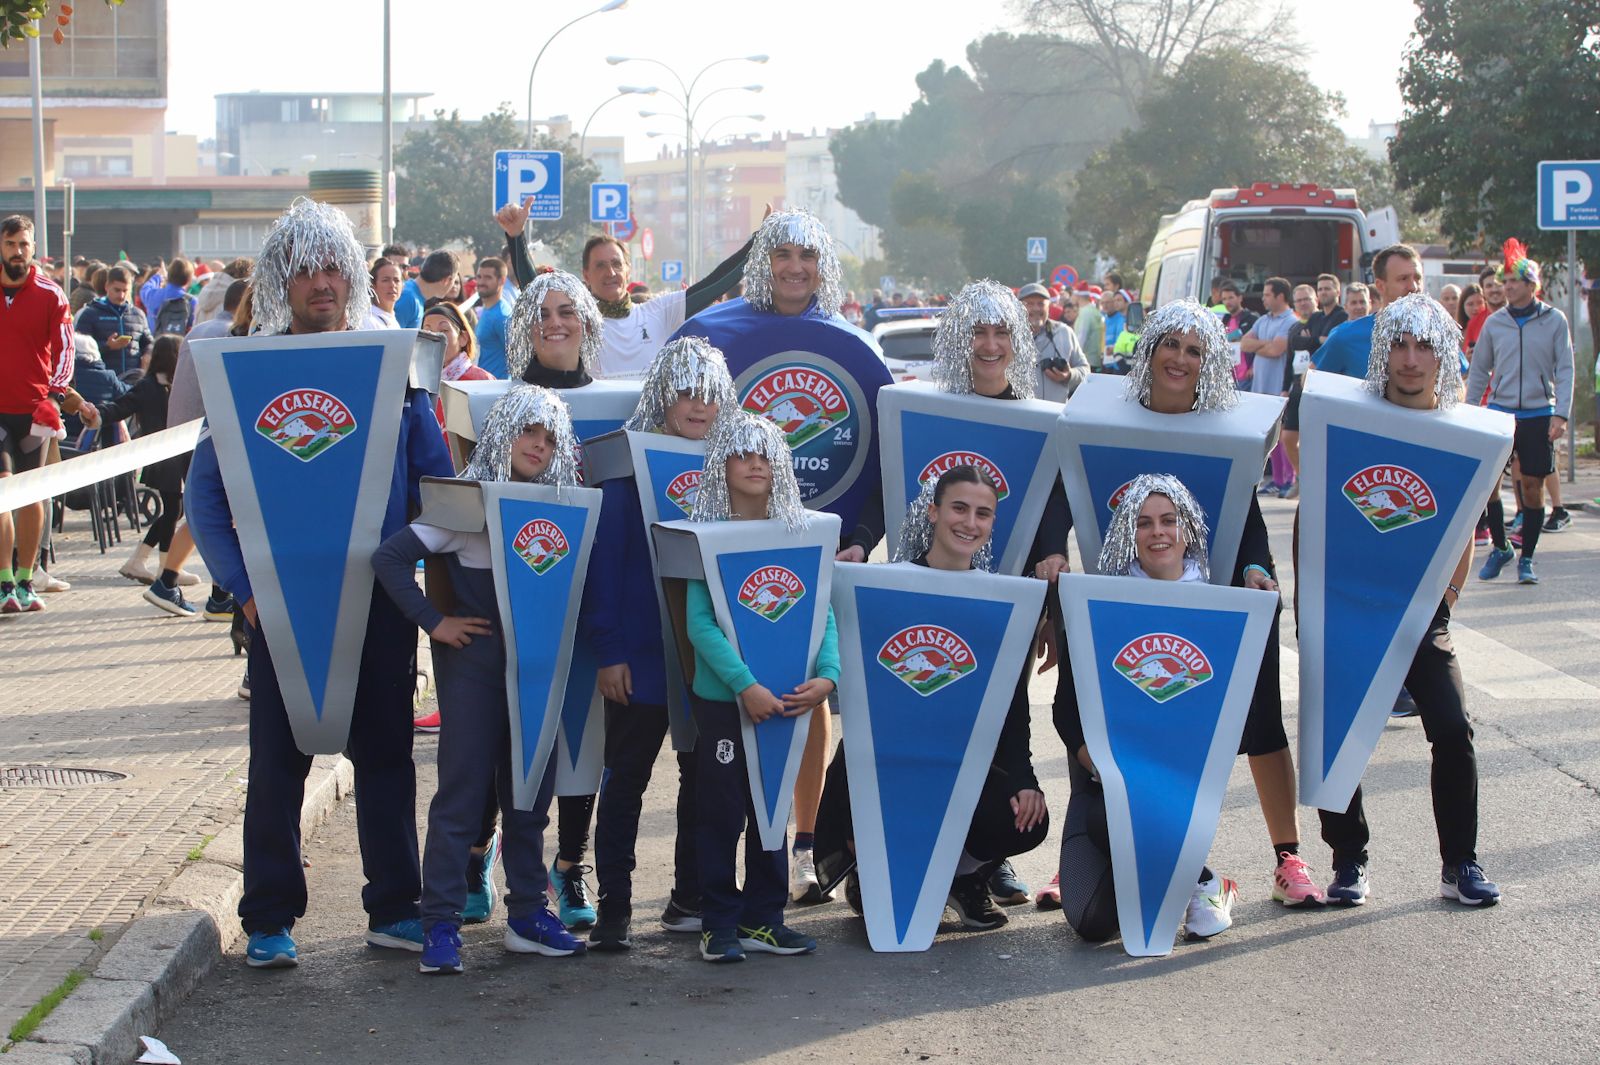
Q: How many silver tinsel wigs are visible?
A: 11